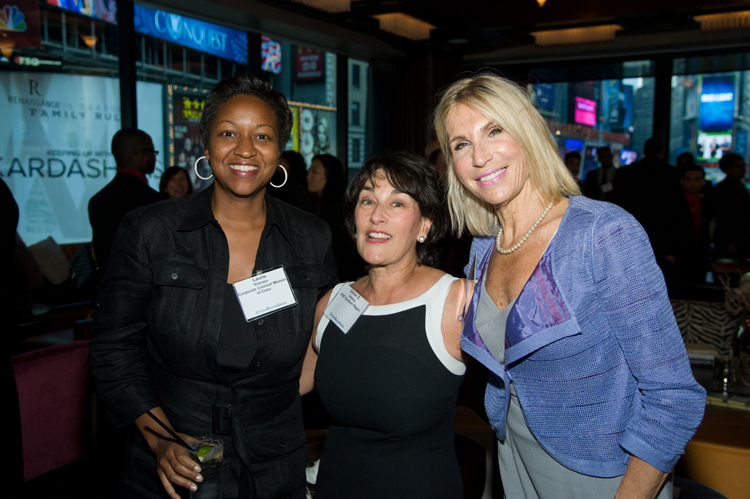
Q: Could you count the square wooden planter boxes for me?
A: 0